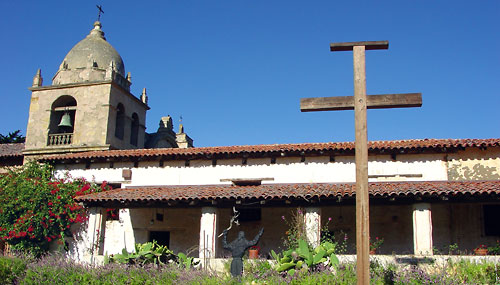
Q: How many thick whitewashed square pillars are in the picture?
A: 4